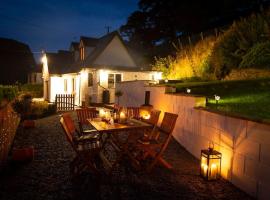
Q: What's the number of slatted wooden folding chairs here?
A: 6